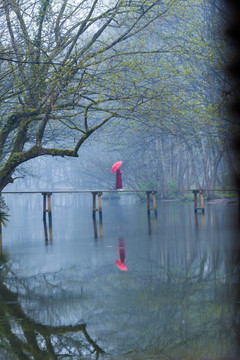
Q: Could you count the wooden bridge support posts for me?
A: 8